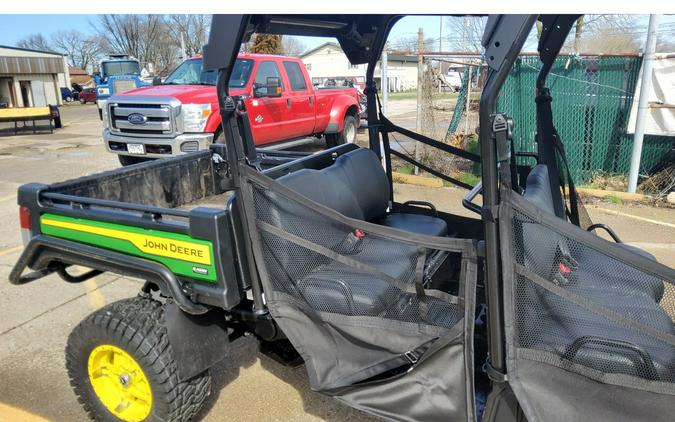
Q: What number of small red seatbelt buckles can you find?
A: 2